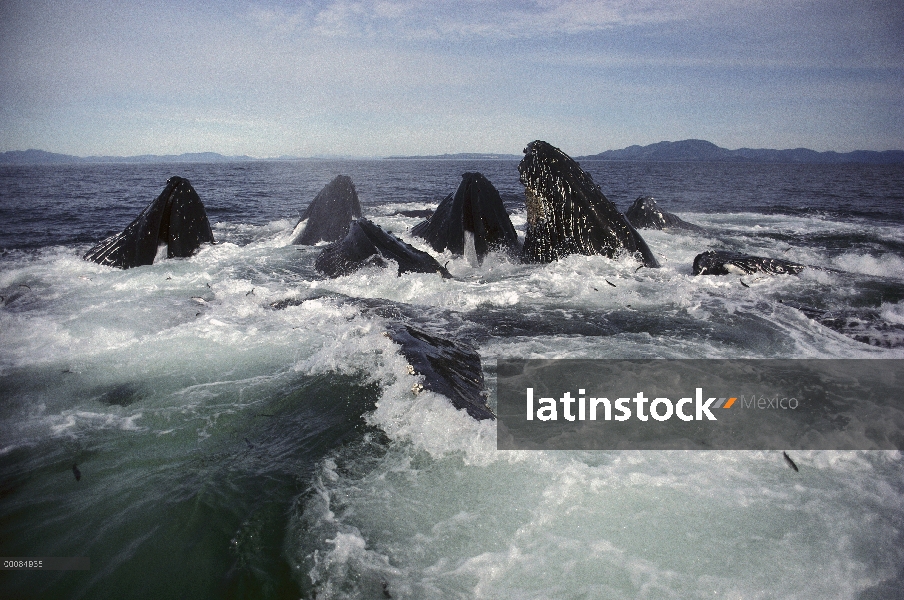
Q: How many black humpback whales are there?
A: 8